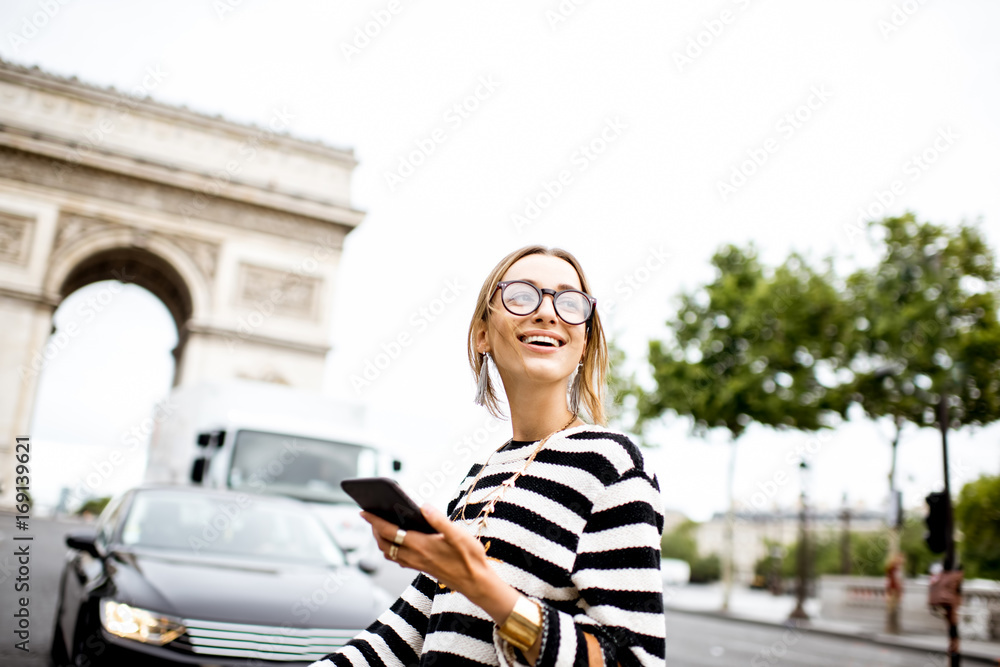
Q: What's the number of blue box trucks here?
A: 0